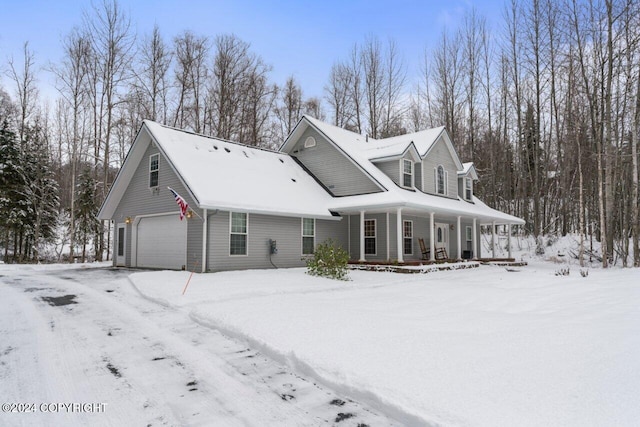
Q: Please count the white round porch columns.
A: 7